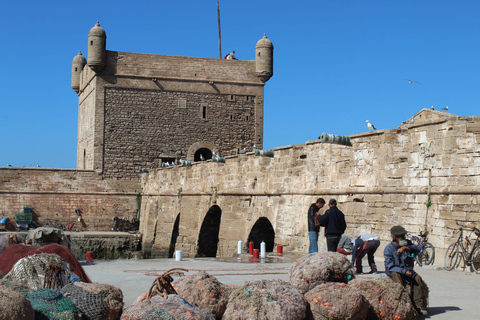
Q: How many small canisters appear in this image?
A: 7